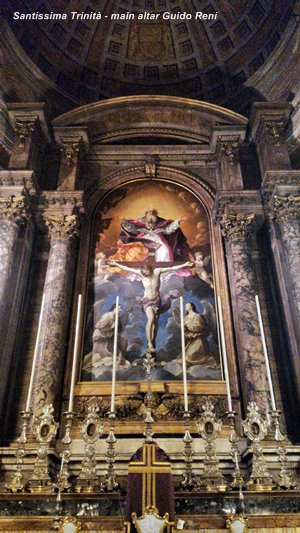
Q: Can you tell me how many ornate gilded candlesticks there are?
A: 6